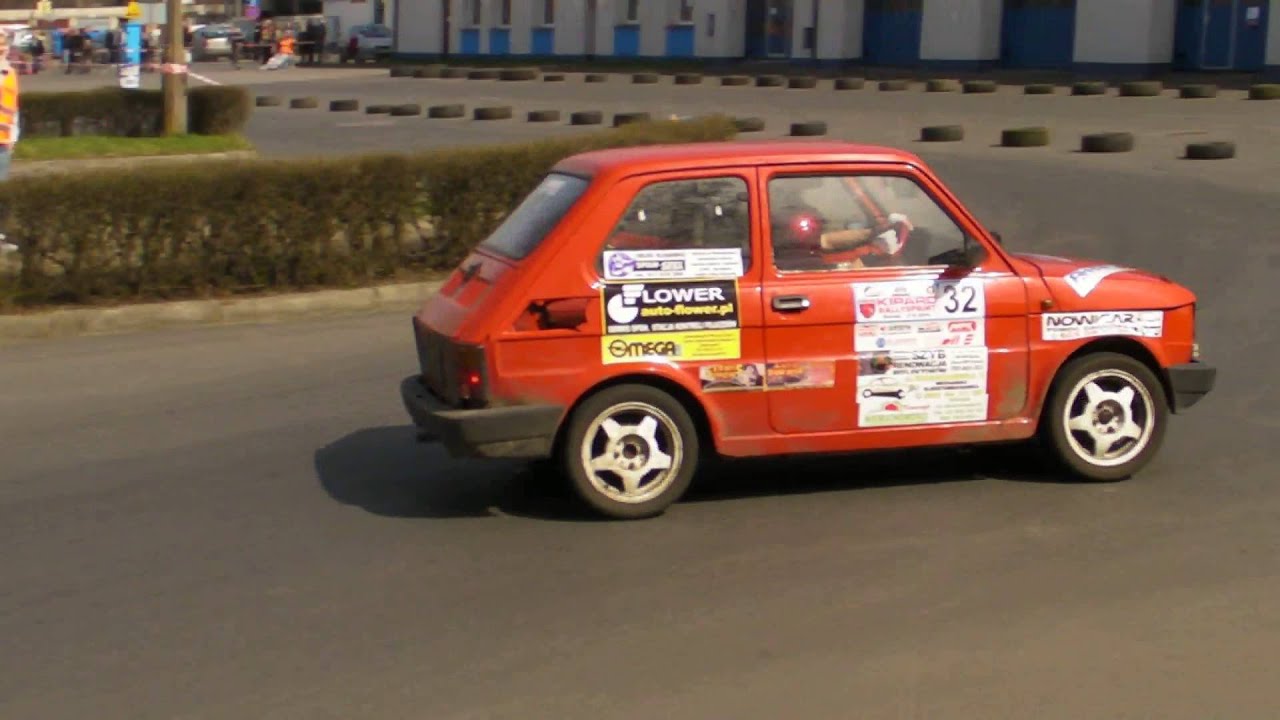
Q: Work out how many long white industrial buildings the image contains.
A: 1